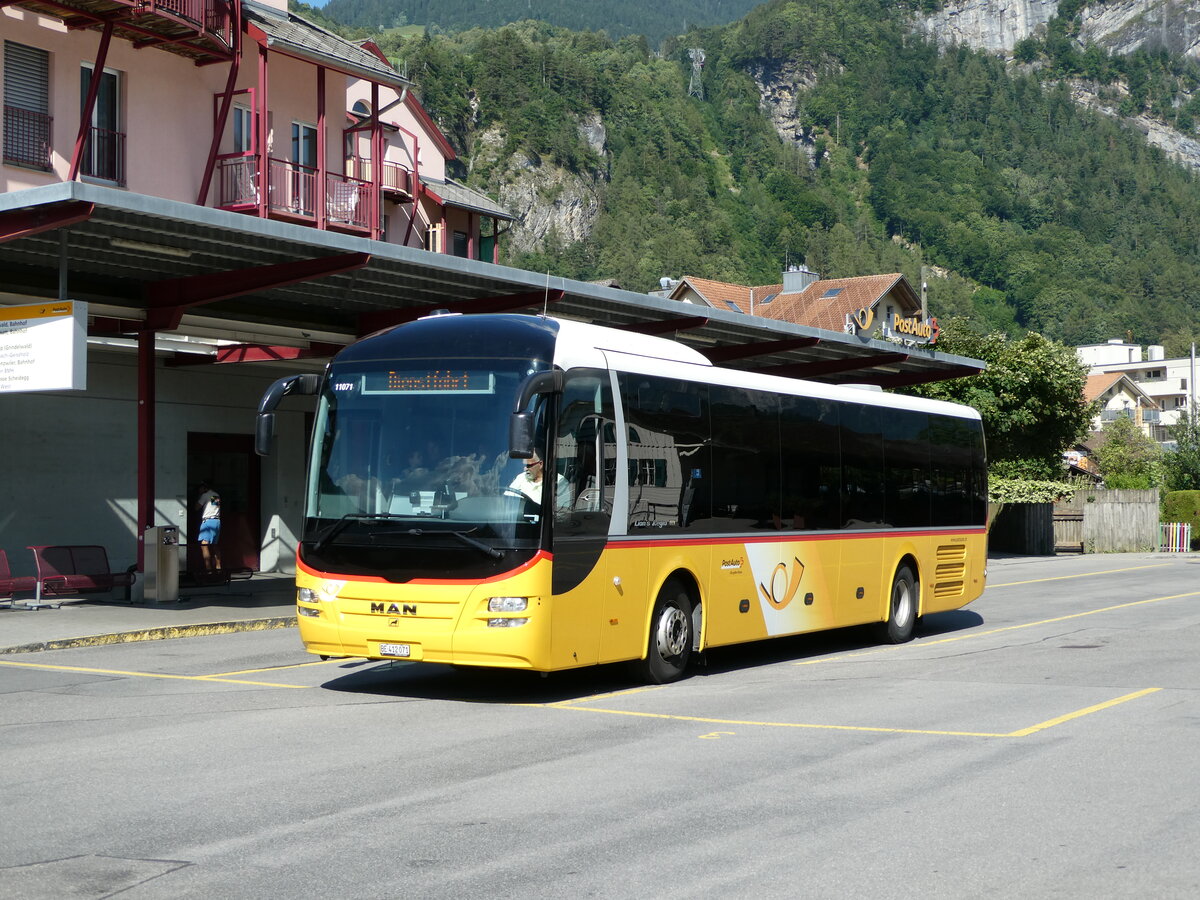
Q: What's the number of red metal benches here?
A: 2